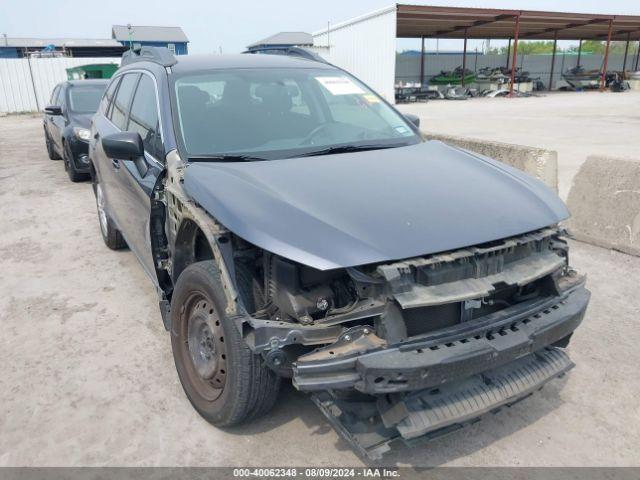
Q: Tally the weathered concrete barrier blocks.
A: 2